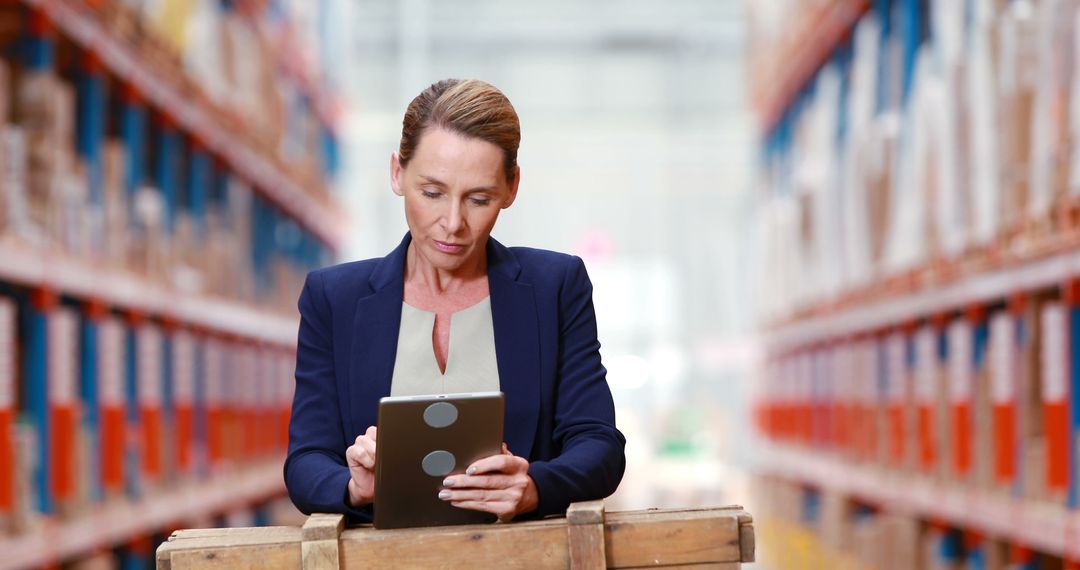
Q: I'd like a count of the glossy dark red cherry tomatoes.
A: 0